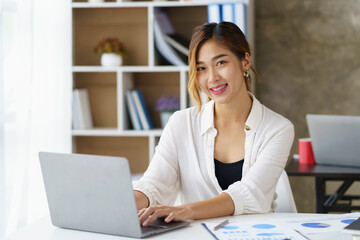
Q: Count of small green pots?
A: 0